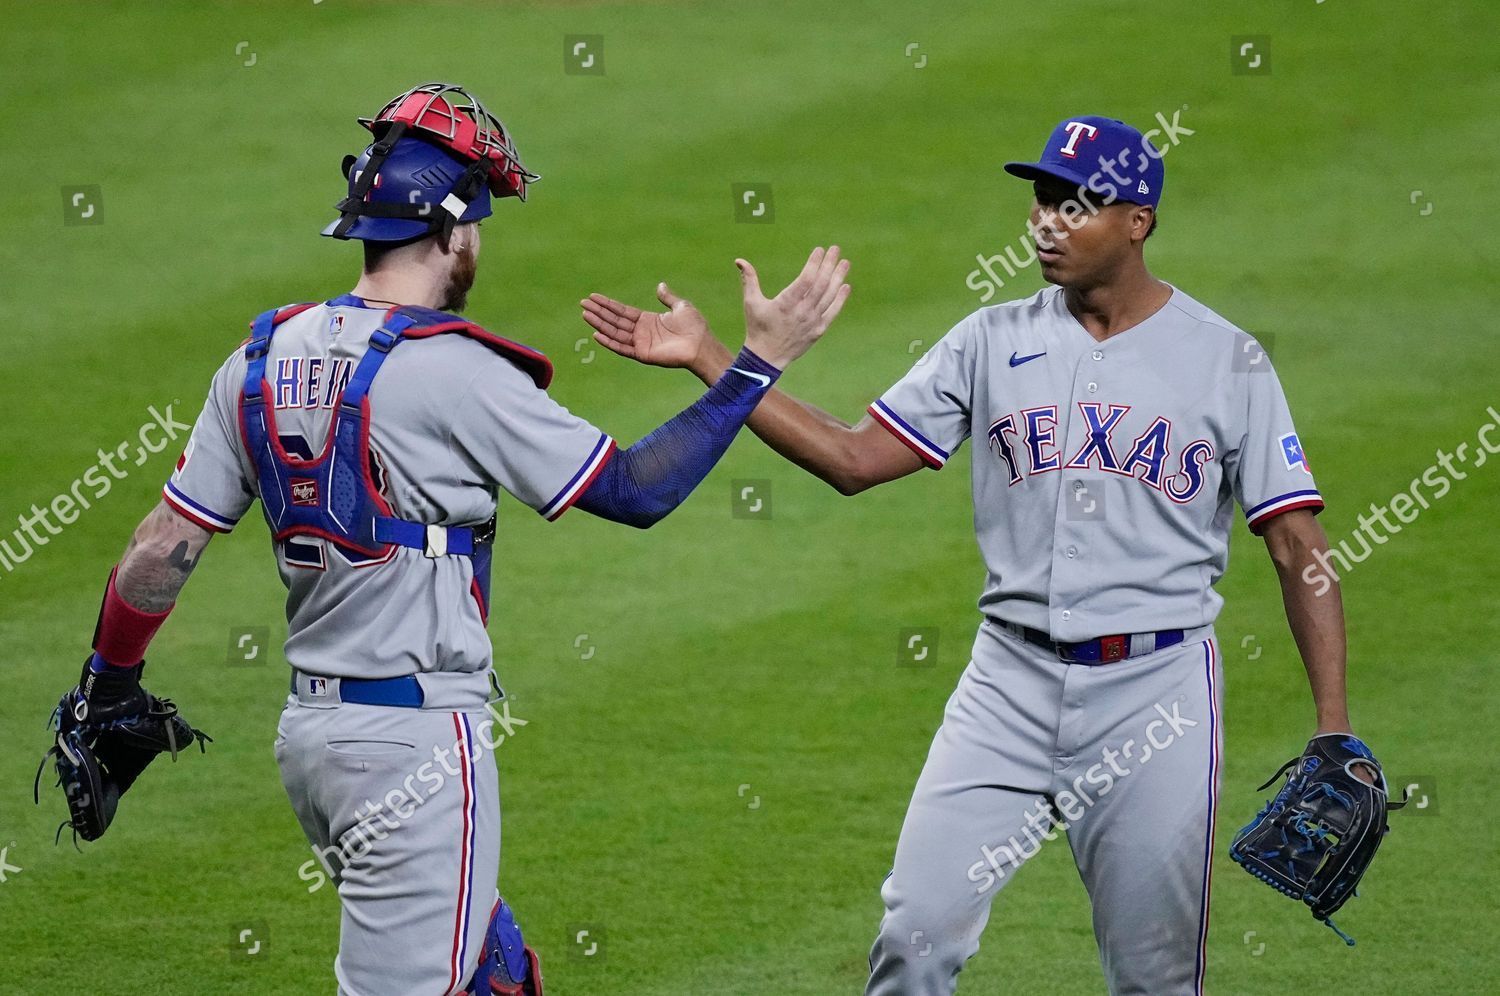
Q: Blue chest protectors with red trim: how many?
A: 1